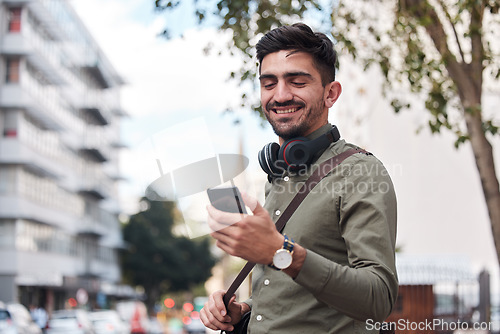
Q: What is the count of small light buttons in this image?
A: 4